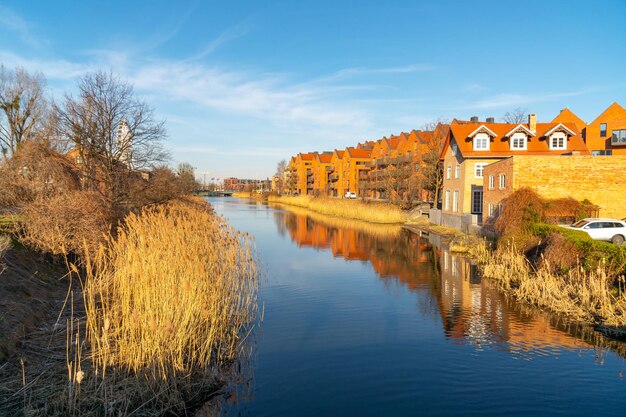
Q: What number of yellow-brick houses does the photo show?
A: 1